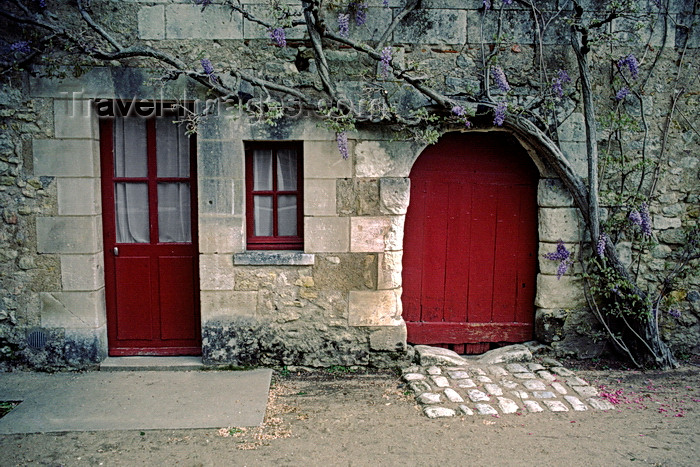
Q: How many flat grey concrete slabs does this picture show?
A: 1